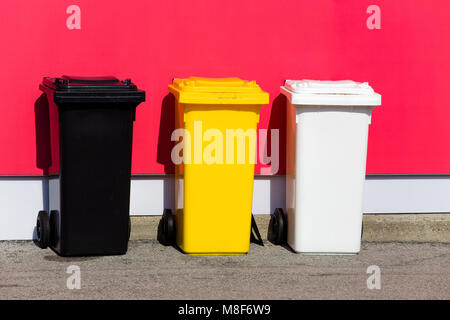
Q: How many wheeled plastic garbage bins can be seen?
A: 3